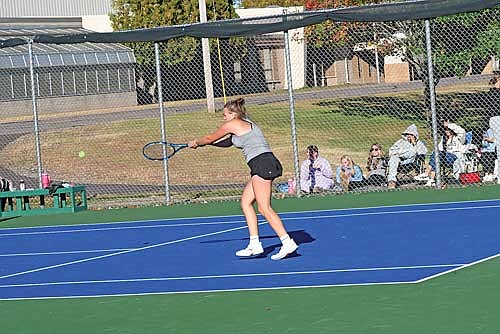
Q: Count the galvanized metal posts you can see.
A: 4